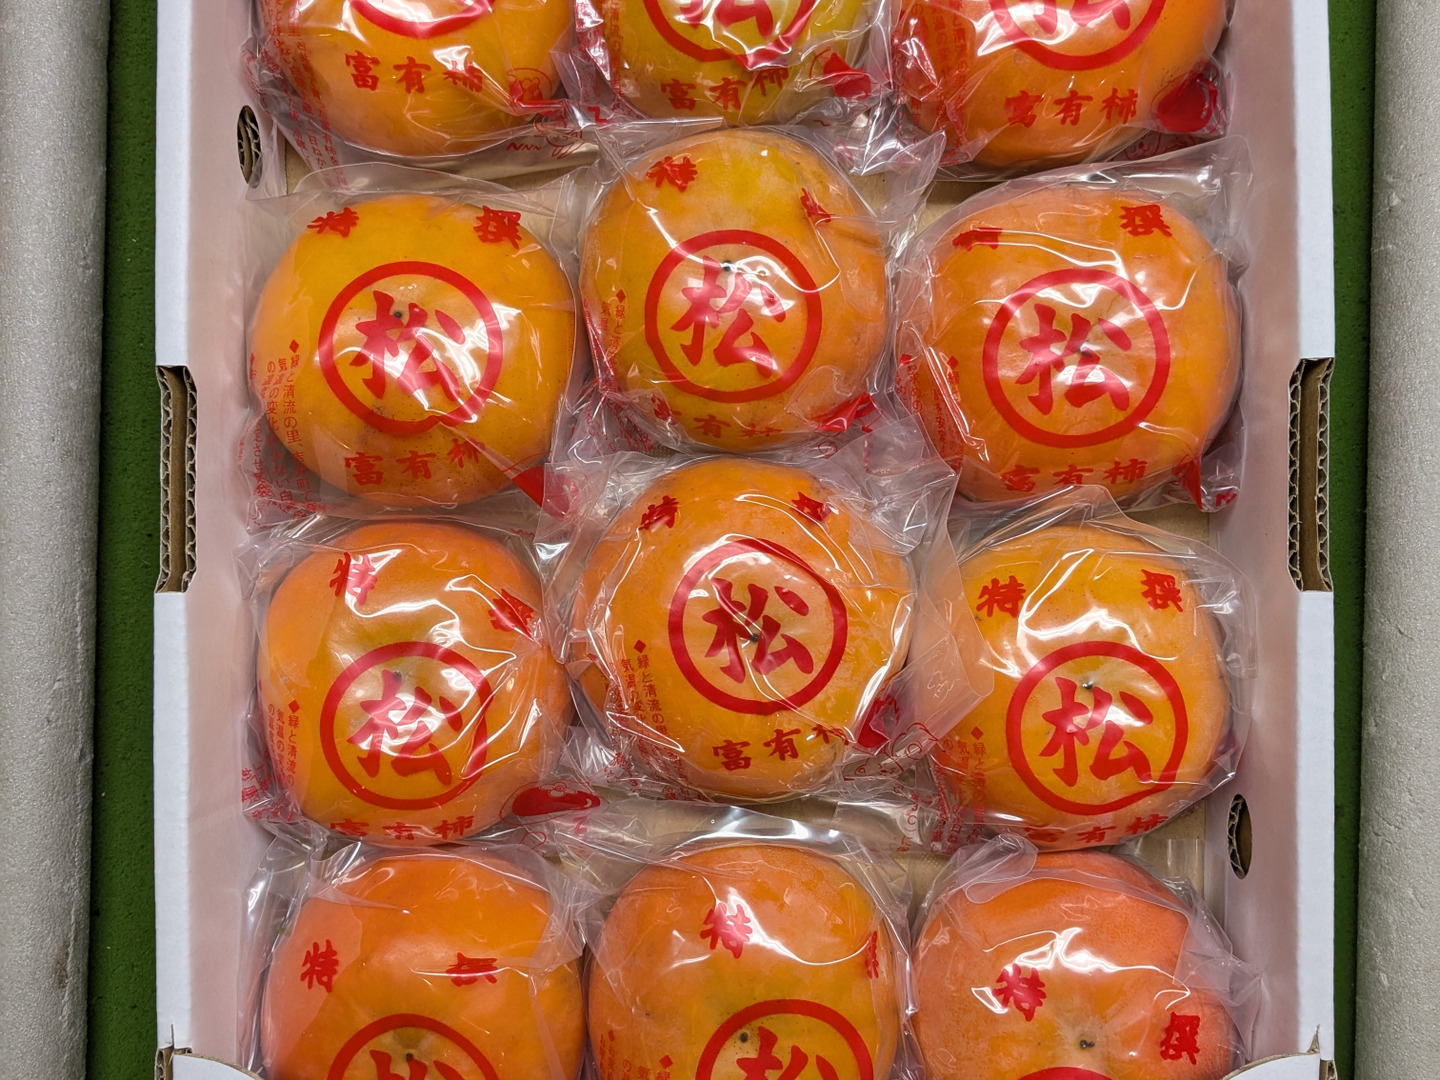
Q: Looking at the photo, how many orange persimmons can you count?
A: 12